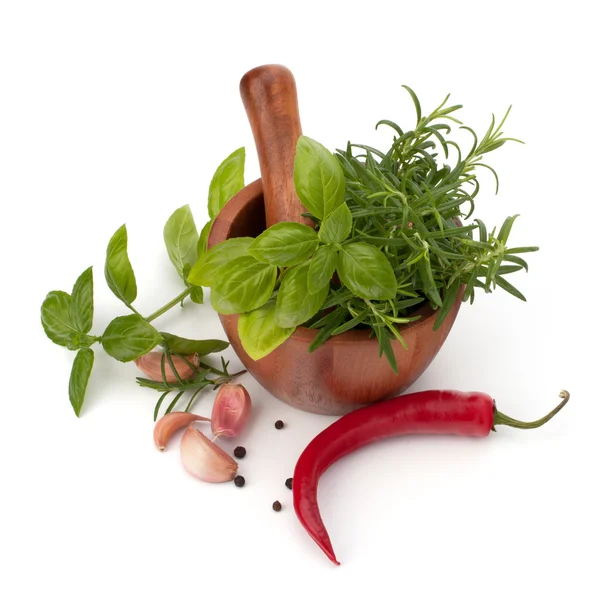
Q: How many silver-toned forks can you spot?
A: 0